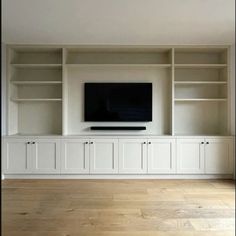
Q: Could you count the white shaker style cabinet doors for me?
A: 8